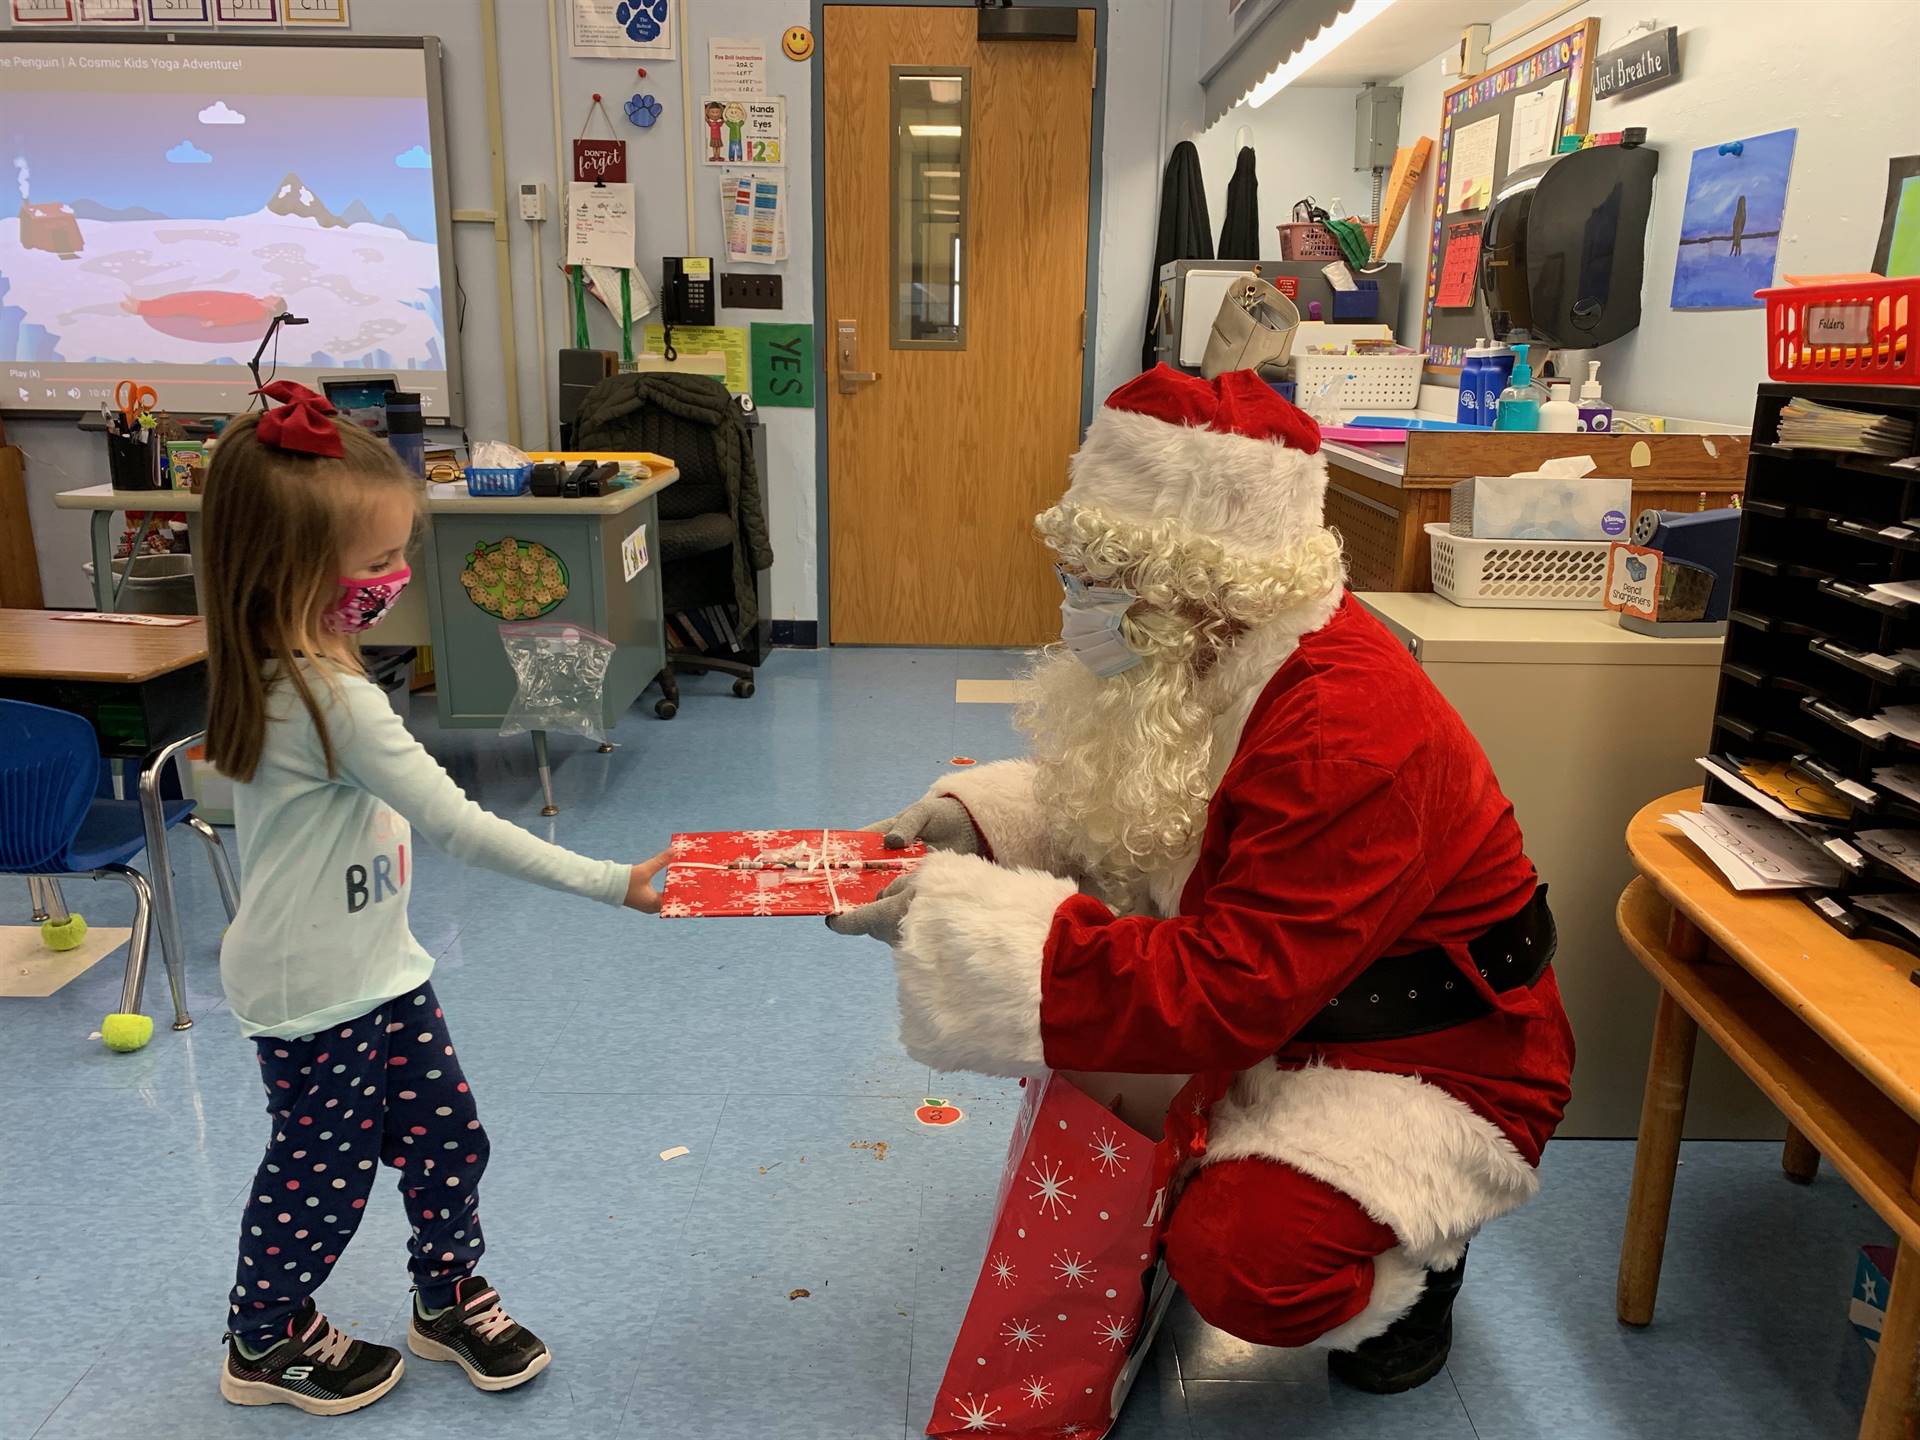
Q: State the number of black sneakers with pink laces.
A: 2